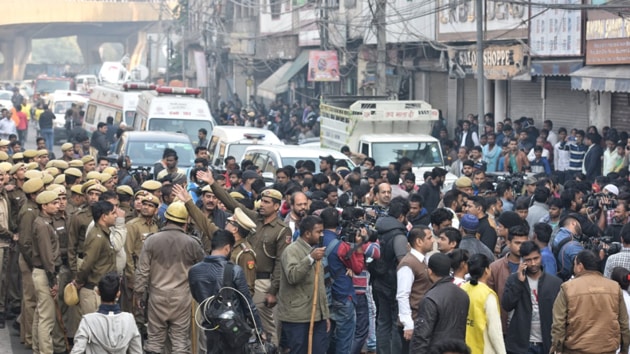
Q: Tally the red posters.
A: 1